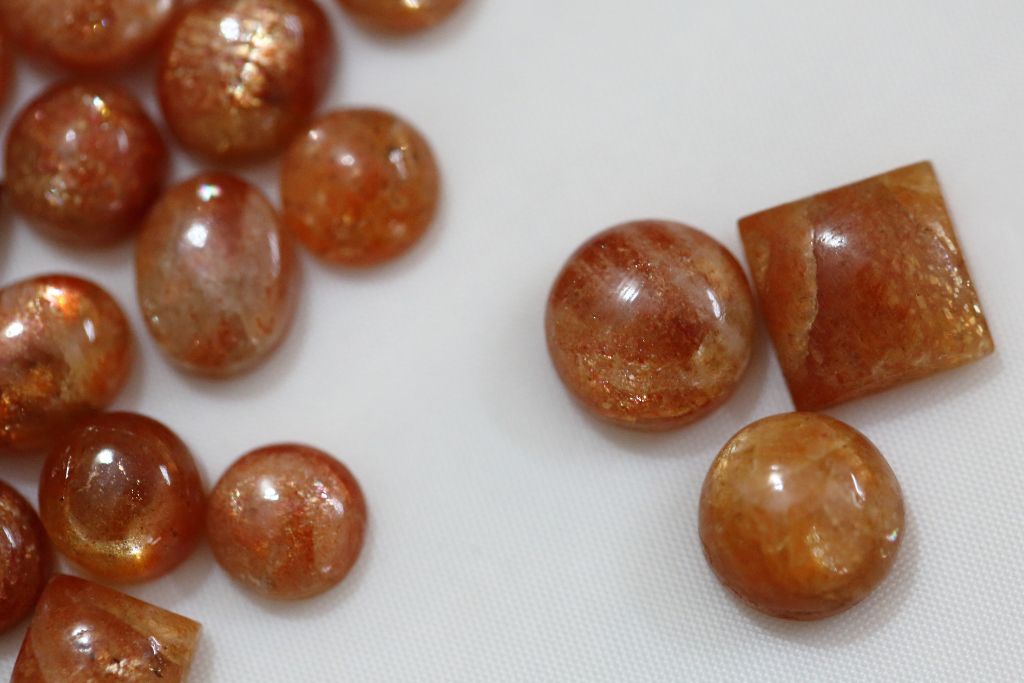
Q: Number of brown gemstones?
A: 14